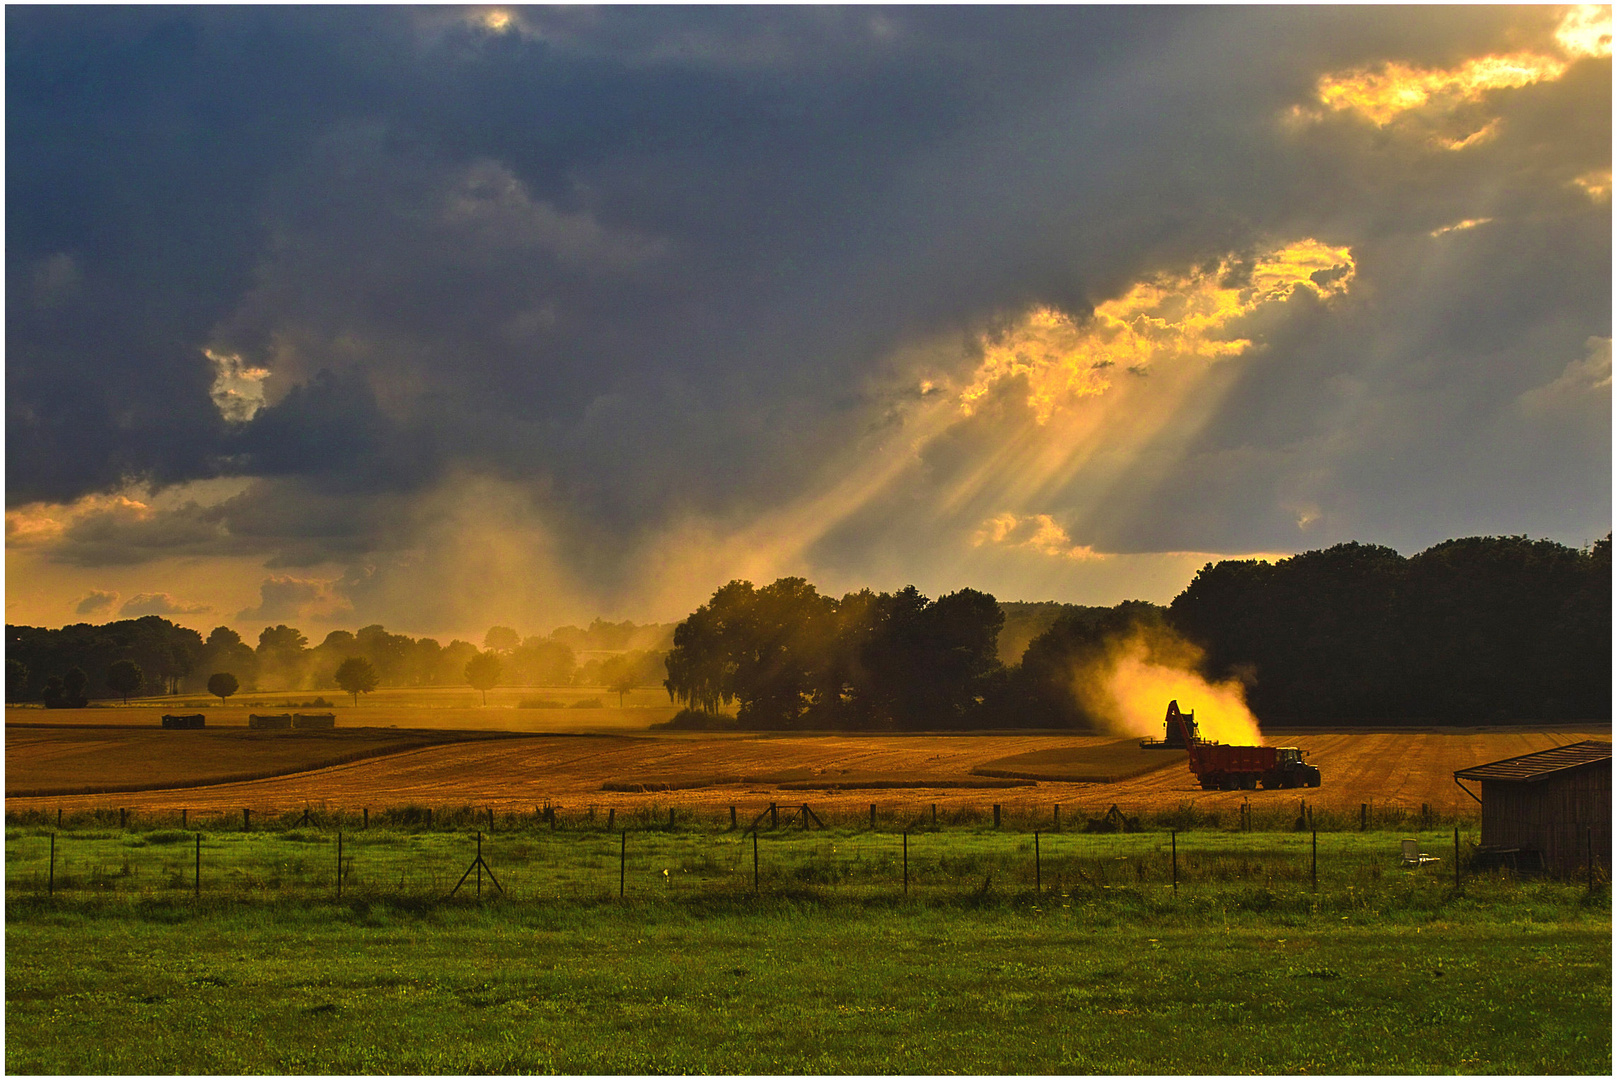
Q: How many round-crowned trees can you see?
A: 5